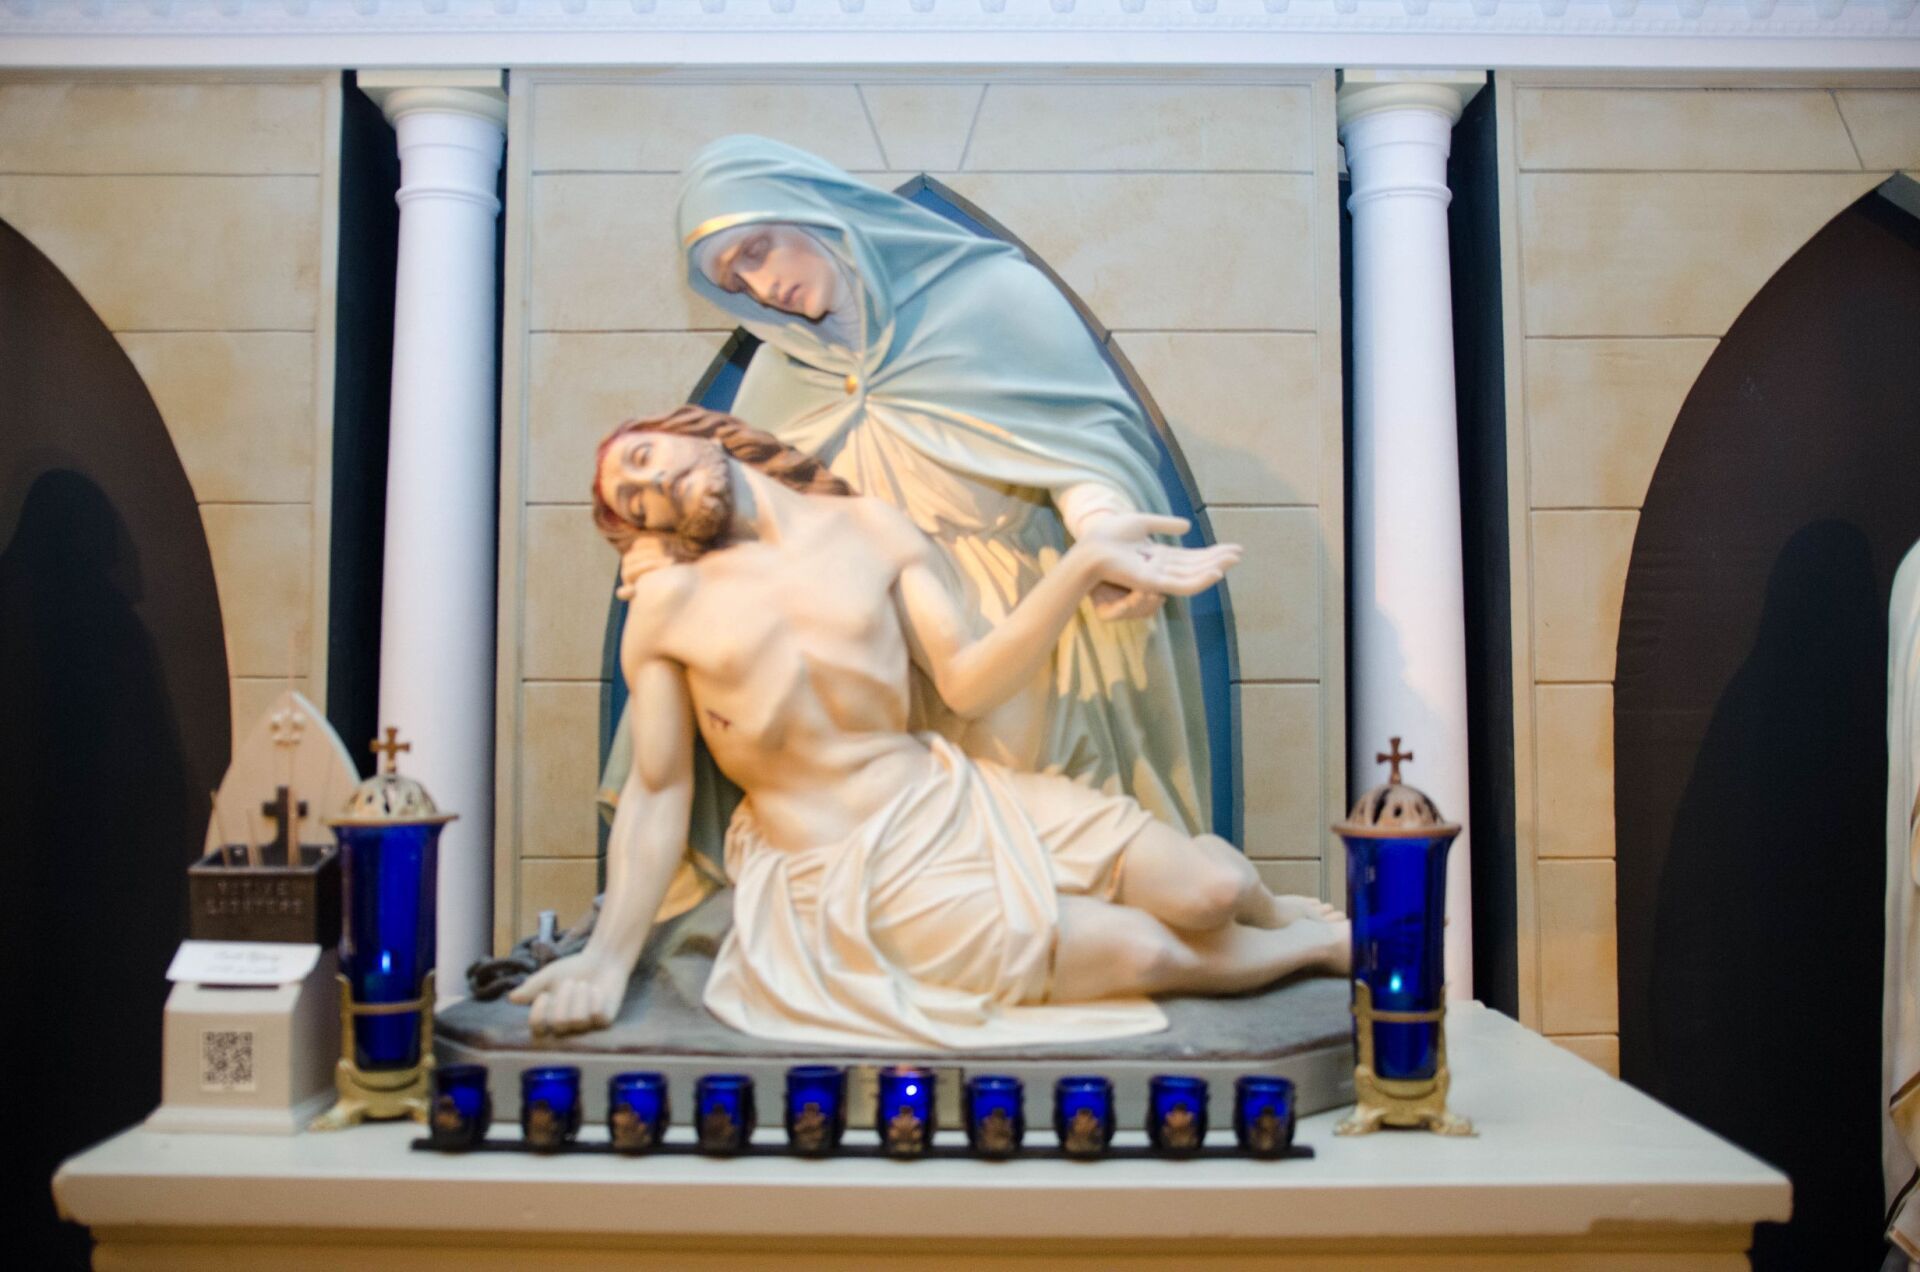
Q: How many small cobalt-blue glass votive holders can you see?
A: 10